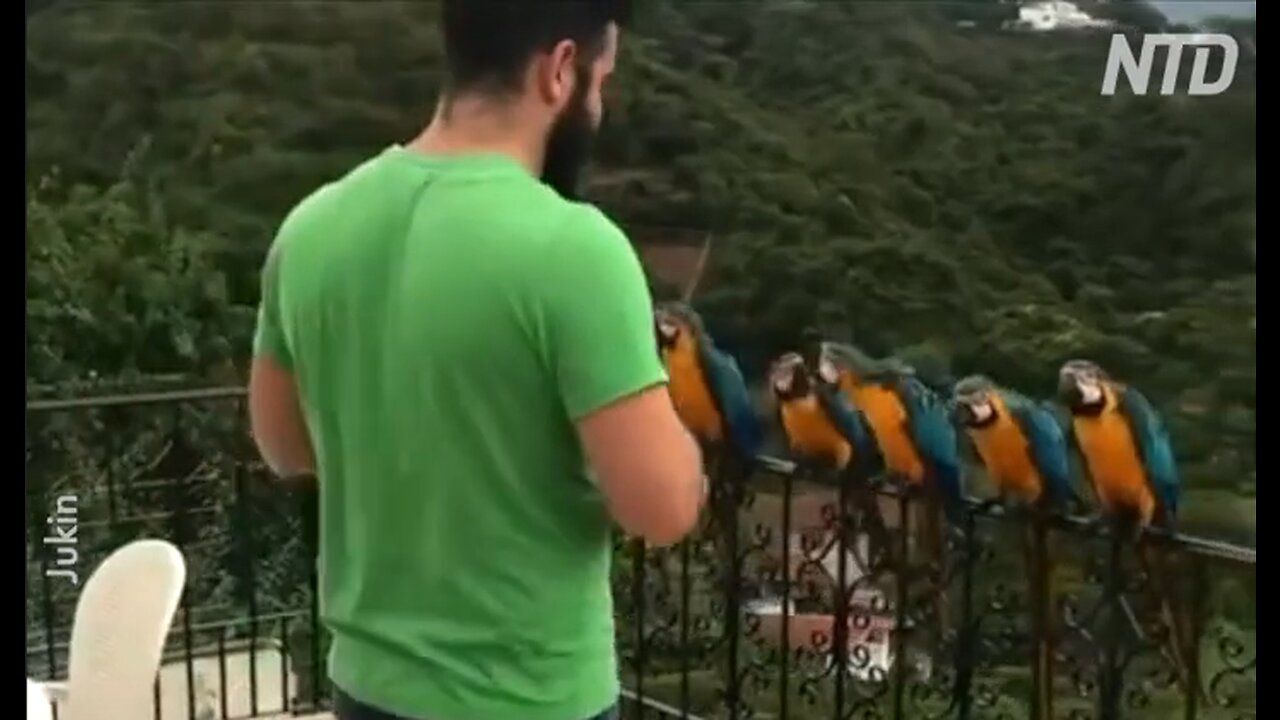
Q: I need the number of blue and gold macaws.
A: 5